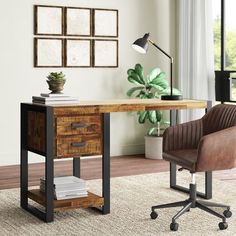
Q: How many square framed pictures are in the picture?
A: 6